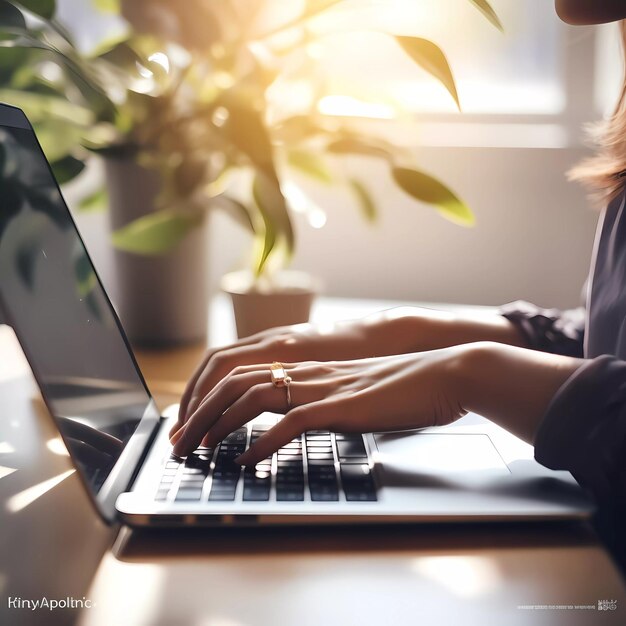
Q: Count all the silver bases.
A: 1